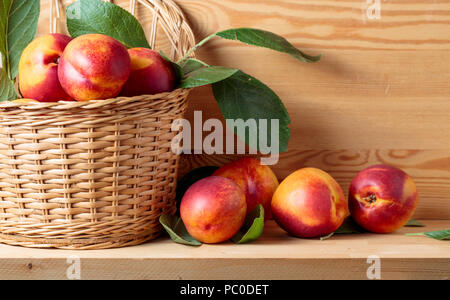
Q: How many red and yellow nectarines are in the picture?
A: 7